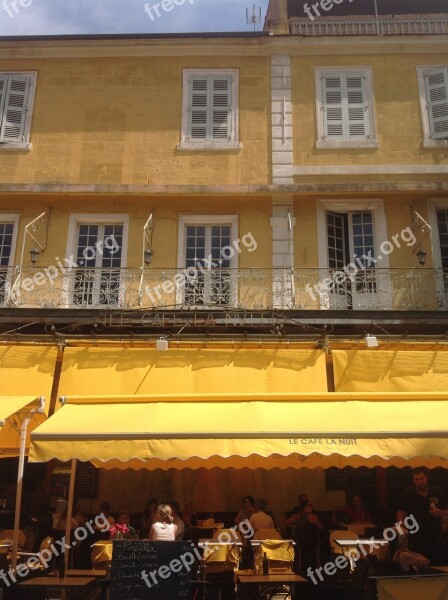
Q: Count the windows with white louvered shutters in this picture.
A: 4